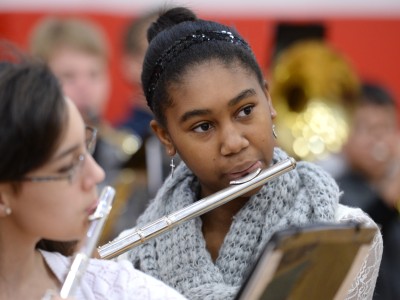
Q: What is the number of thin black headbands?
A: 1